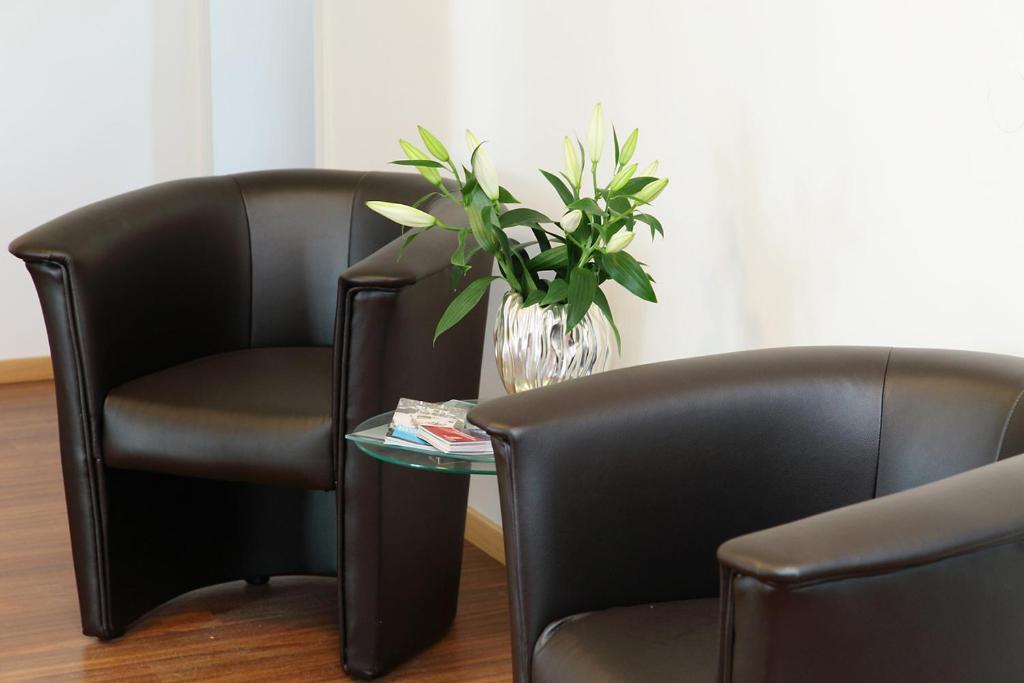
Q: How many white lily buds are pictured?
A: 12